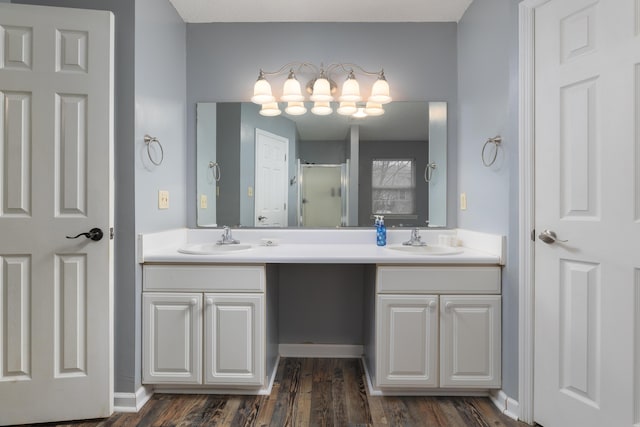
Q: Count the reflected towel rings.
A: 2